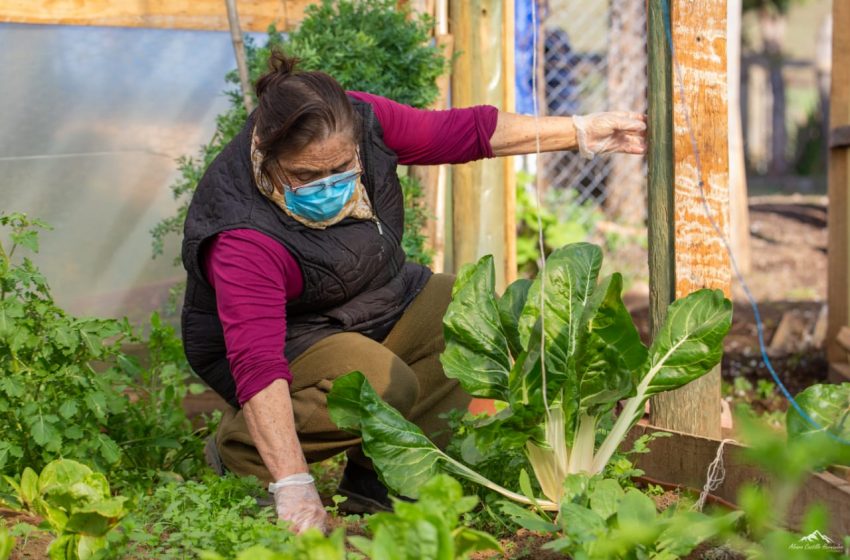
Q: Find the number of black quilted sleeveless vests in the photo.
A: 1